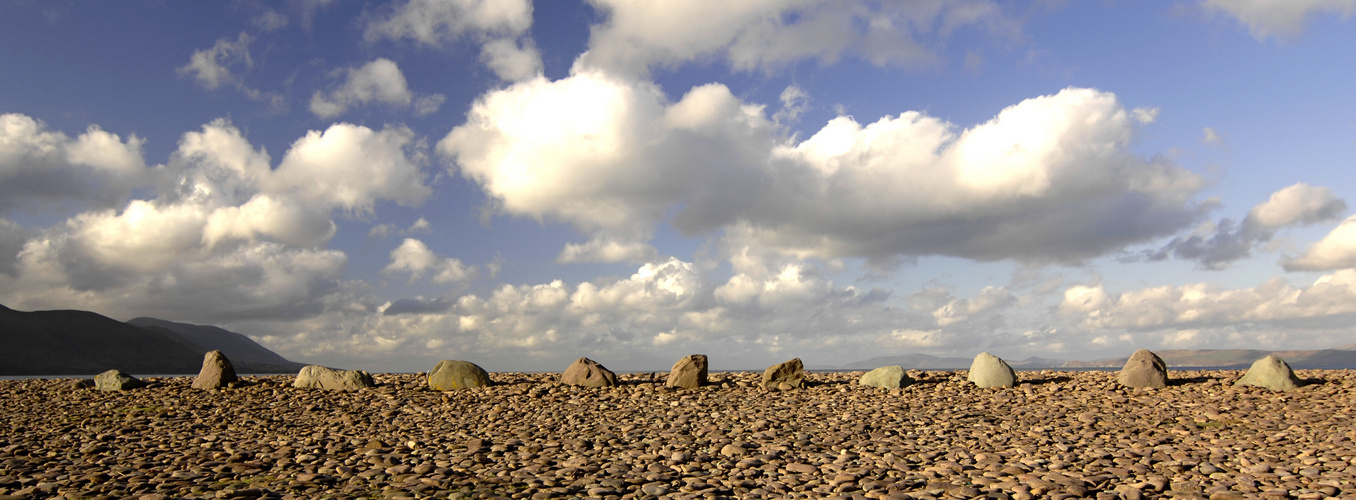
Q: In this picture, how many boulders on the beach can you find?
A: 11